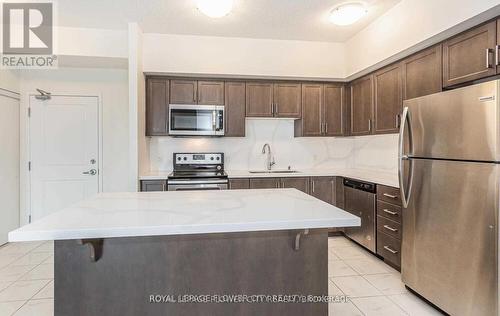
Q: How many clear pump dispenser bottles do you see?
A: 0